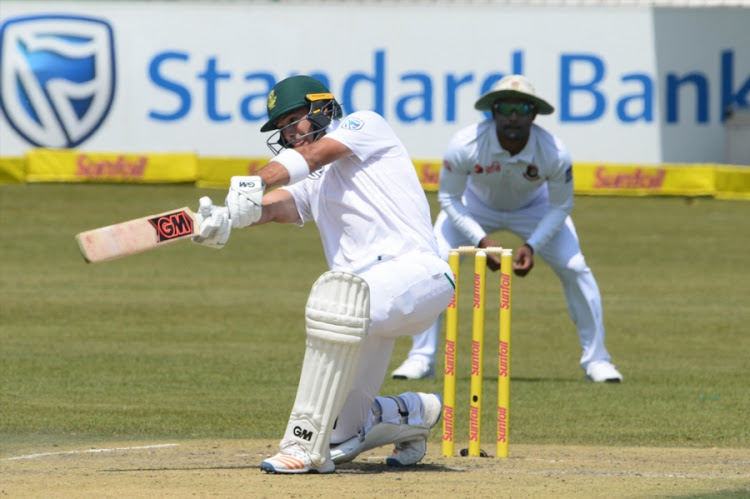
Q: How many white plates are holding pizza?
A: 0